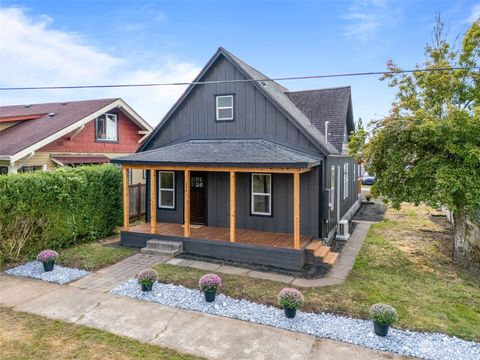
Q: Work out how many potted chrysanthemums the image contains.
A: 5